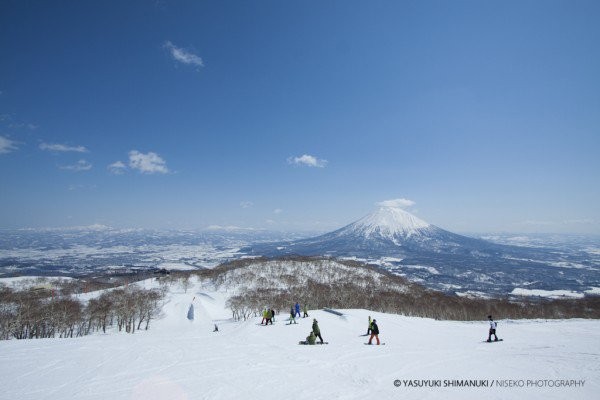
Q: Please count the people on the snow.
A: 12